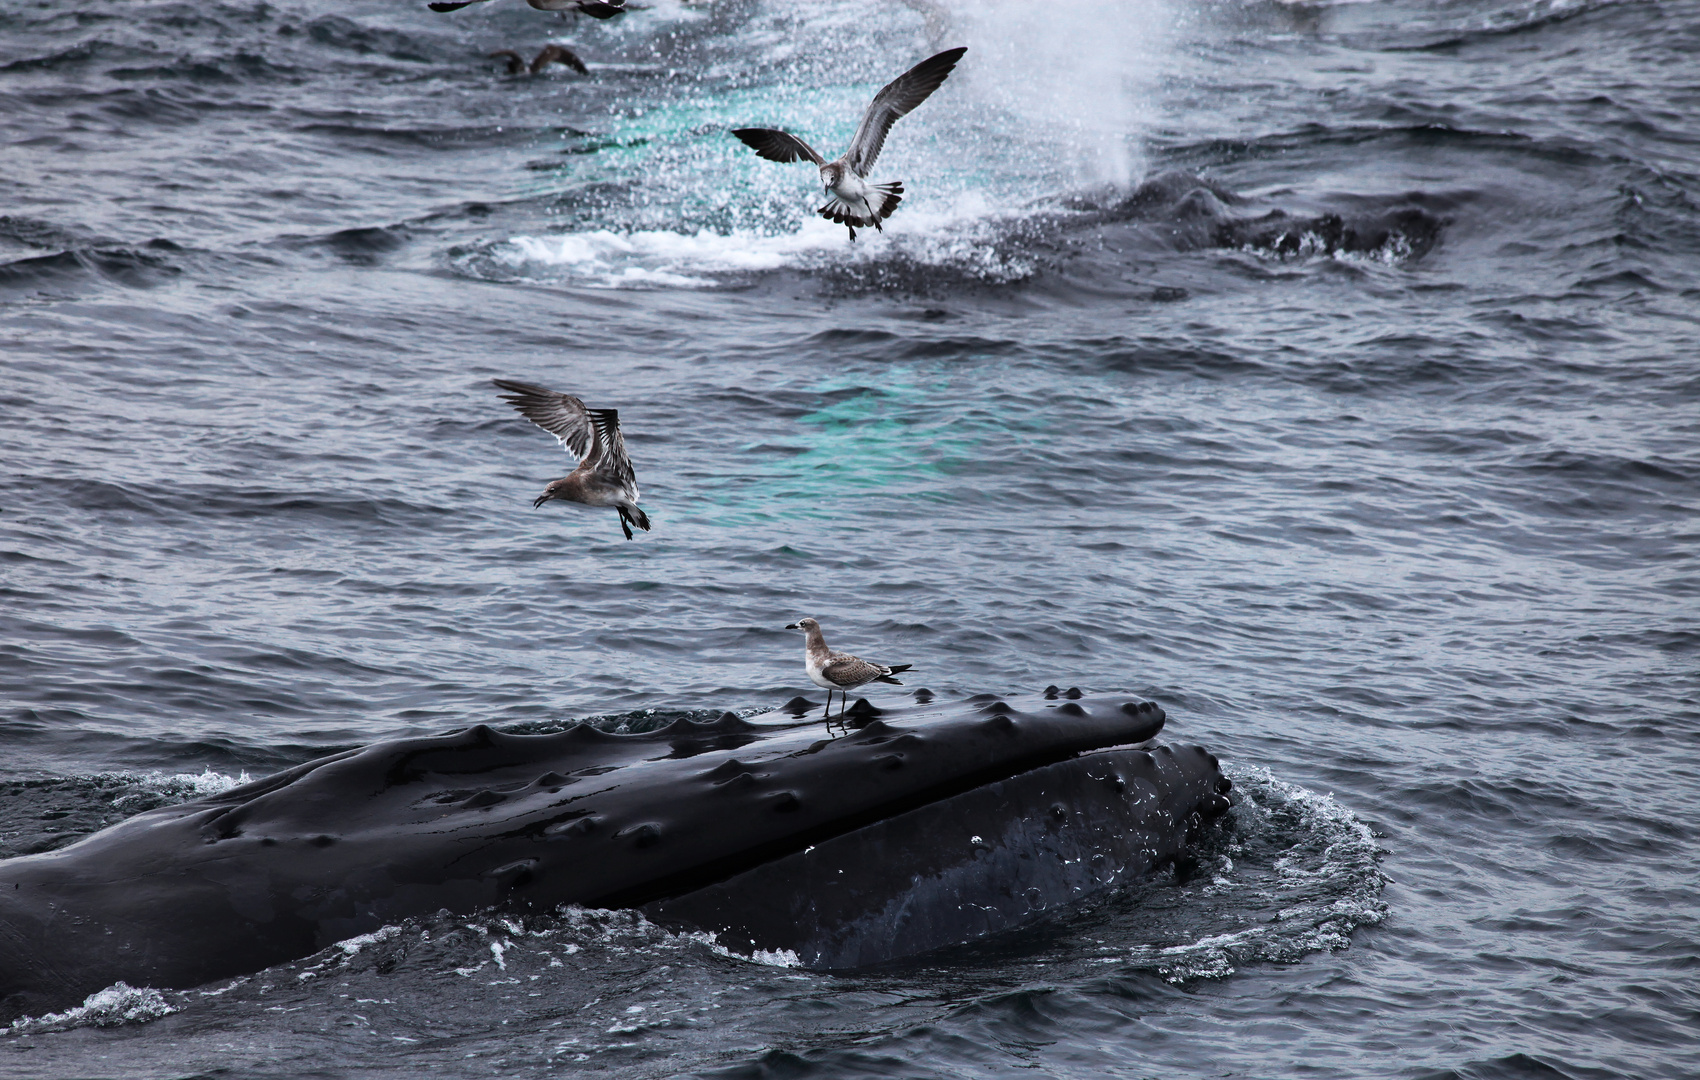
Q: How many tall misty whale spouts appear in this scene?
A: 1